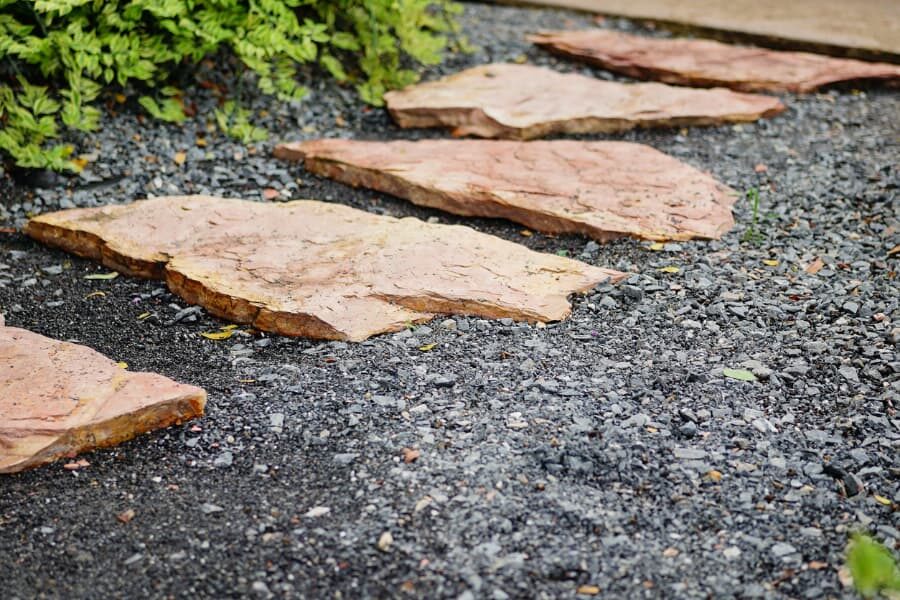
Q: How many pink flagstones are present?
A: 5